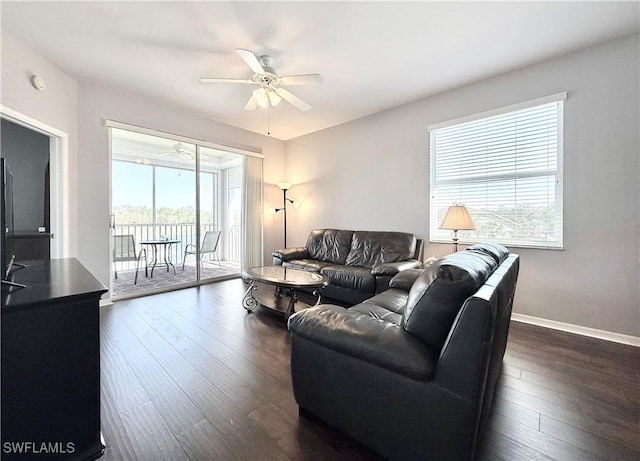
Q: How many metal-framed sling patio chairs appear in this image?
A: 2